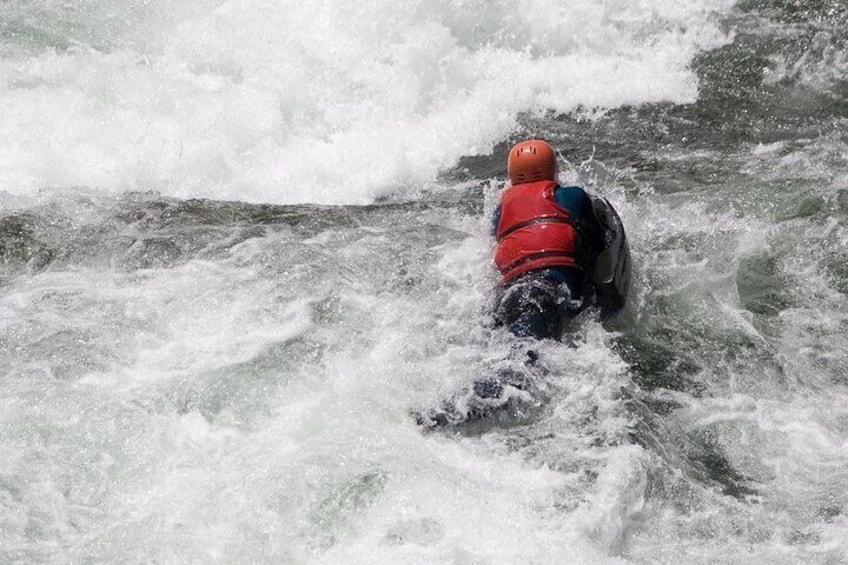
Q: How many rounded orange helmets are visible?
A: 1